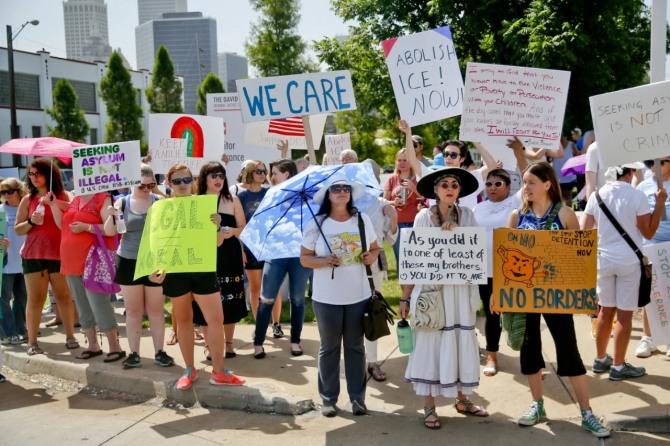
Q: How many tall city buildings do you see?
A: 4